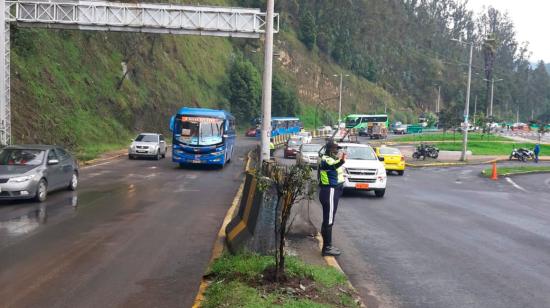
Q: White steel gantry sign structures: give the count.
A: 1